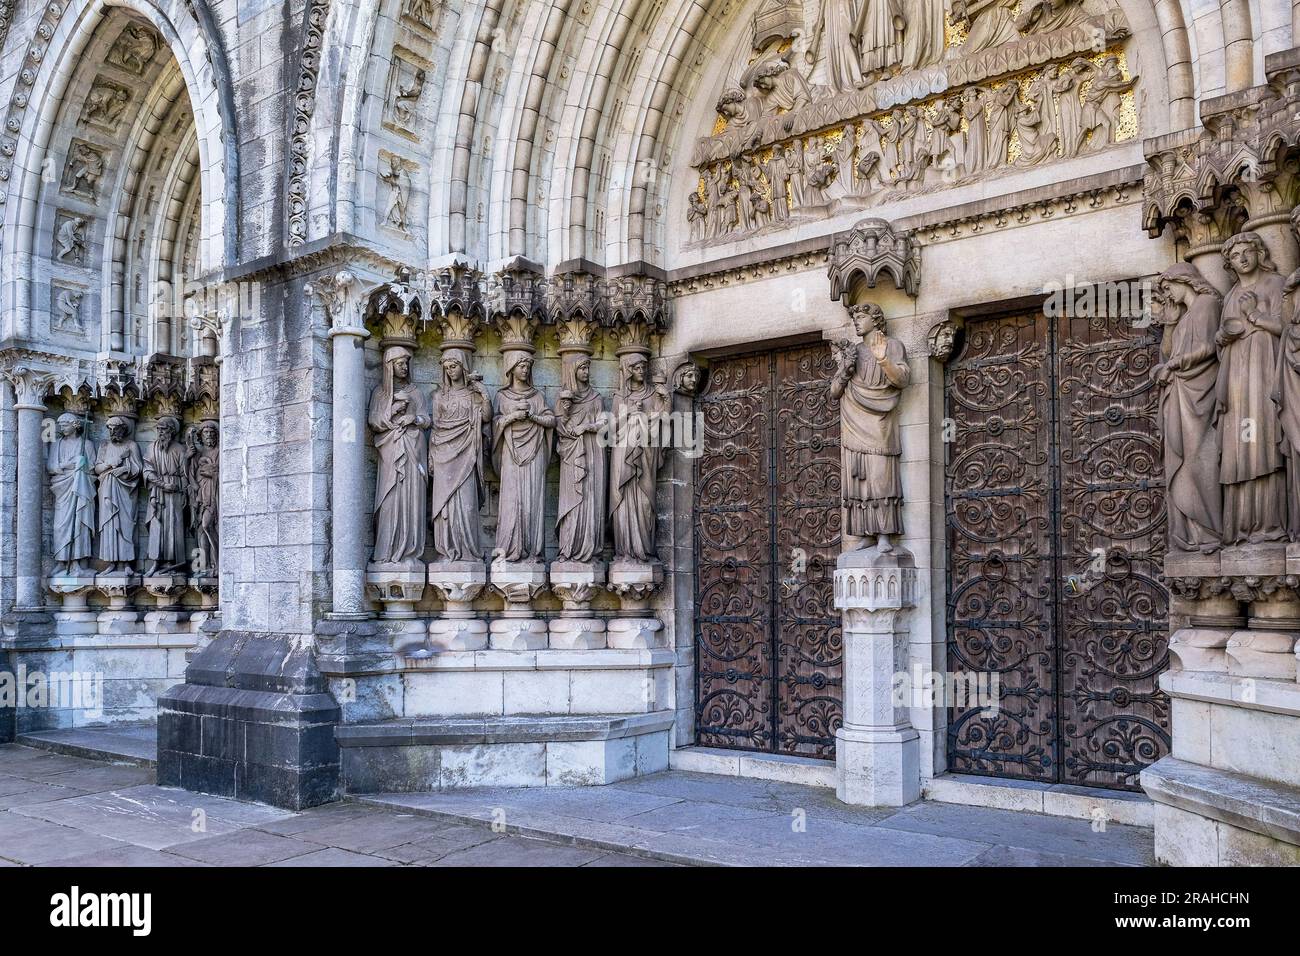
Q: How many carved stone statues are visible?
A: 13